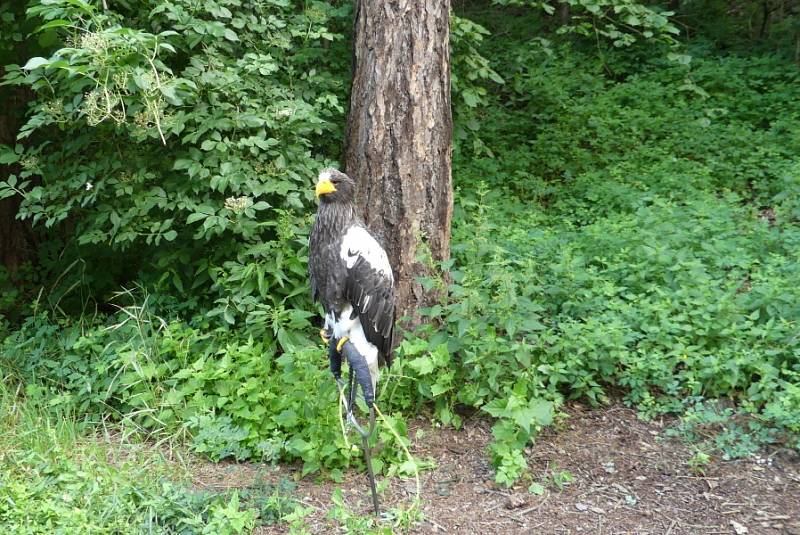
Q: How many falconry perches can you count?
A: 1